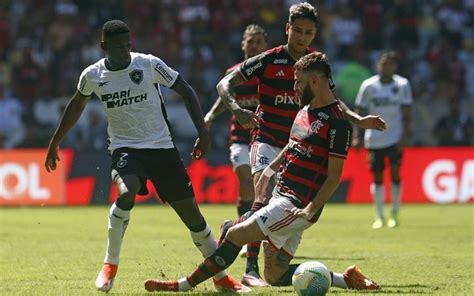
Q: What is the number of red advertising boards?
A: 2